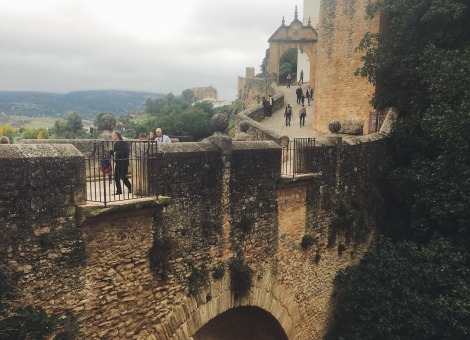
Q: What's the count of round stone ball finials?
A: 4